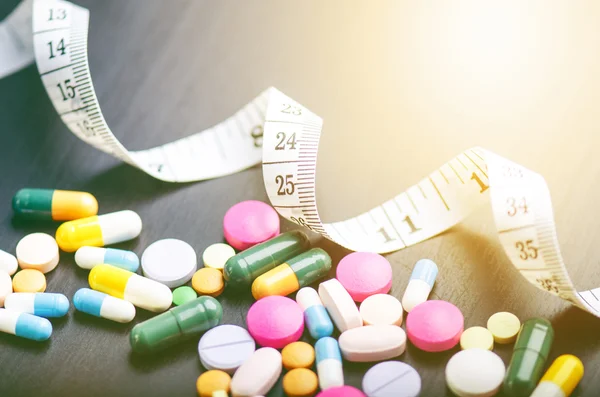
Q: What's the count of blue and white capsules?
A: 7